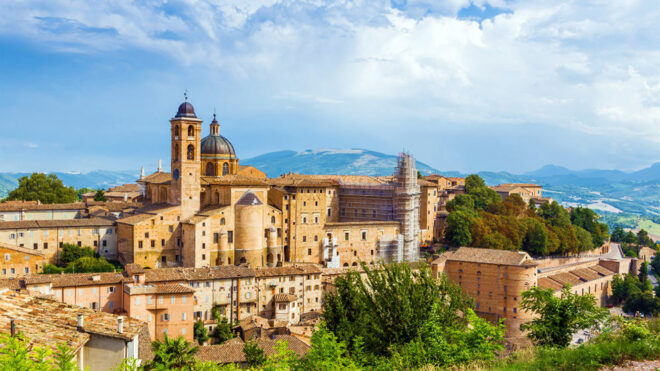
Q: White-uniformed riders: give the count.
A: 0